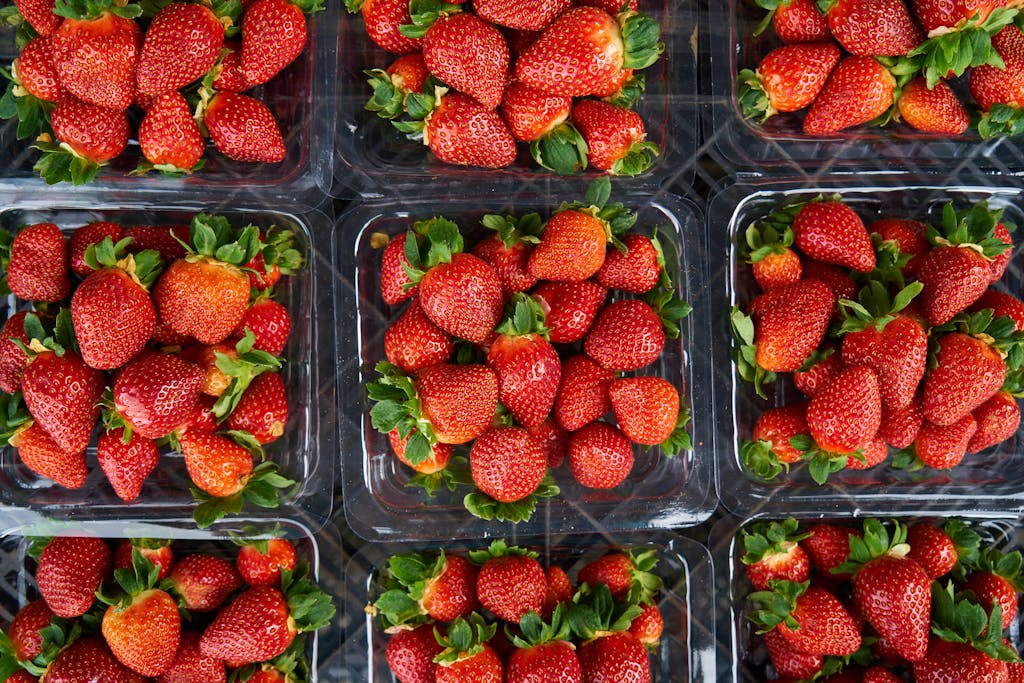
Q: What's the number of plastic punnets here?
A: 9